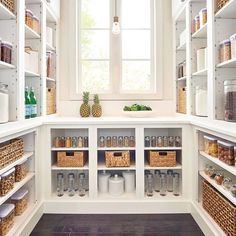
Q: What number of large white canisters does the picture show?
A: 3